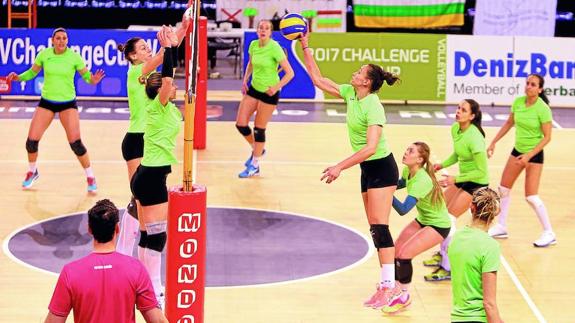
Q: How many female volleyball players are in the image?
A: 9